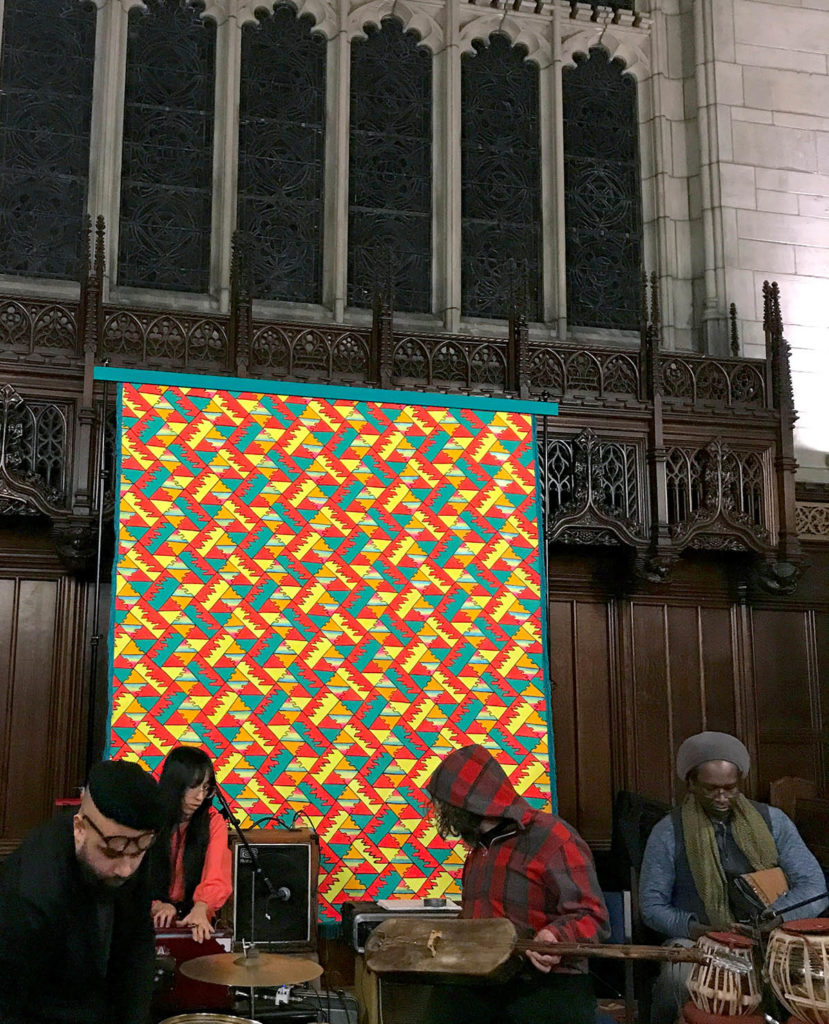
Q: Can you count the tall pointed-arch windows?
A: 6